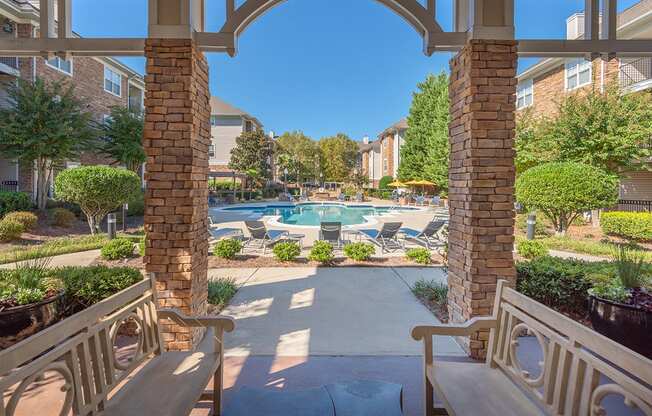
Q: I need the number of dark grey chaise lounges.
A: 5